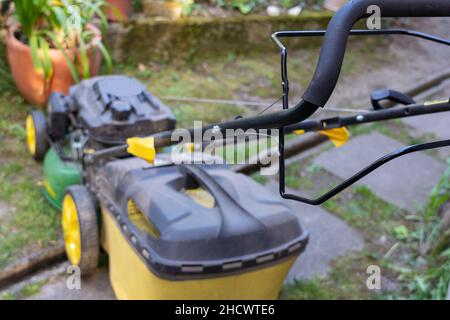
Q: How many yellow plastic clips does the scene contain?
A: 2